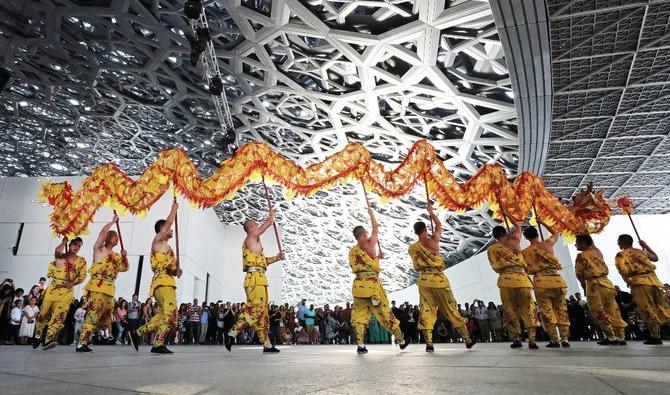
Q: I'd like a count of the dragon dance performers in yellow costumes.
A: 10